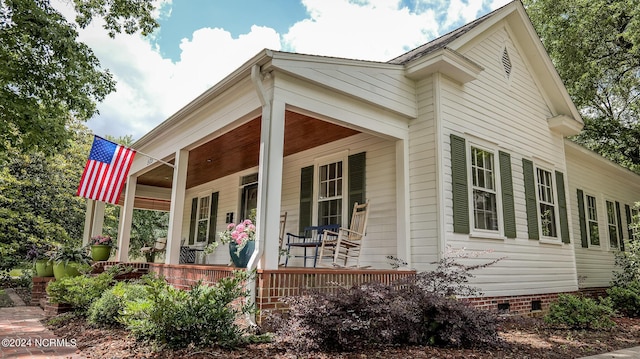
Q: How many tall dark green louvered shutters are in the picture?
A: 11